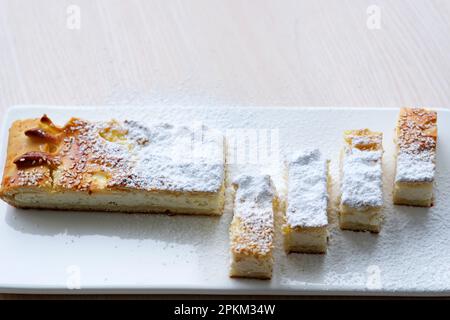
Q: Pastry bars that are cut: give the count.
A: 4